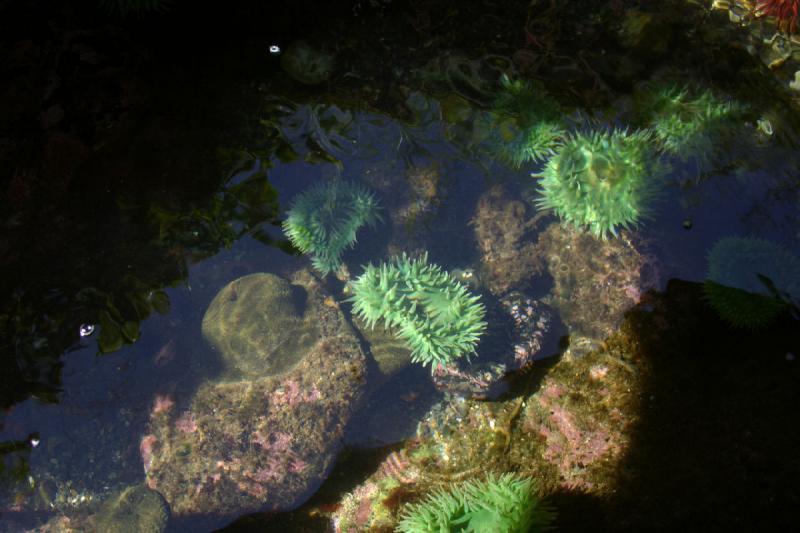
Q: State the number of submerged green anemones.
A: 7